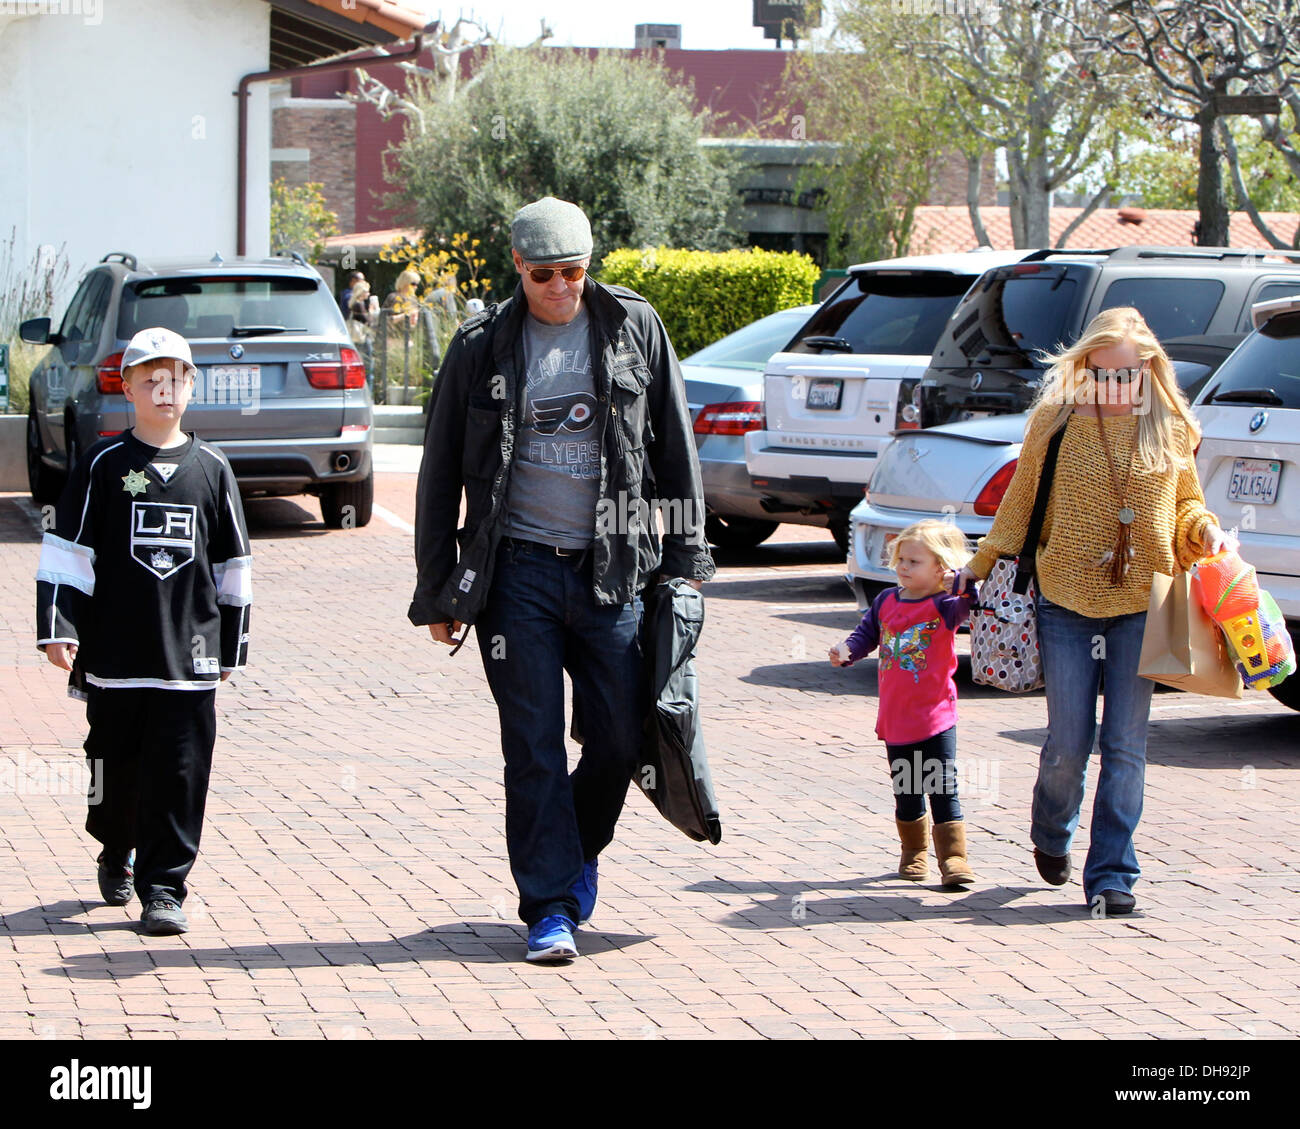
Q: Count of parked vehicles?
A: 6